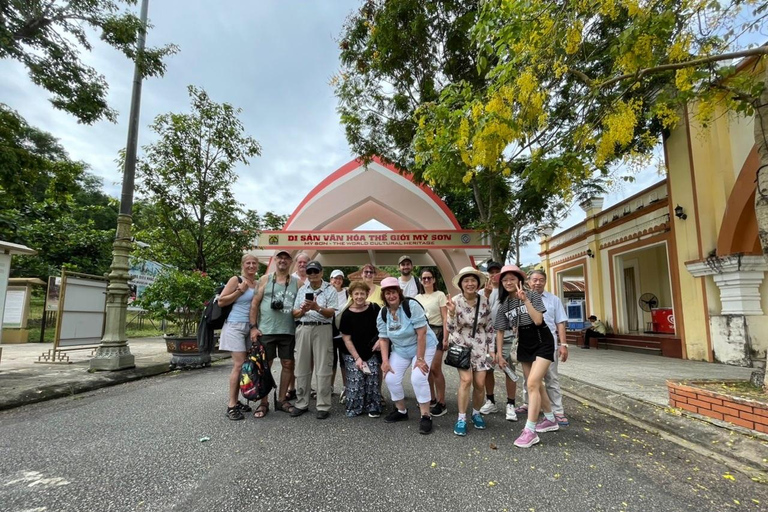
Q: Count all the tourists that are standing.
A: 14